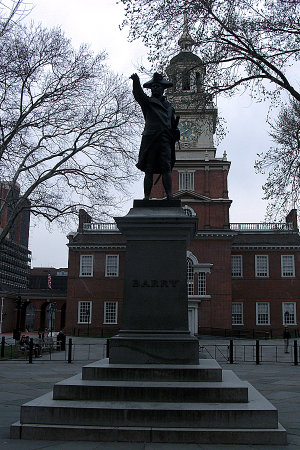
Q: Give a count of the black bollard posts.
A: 7